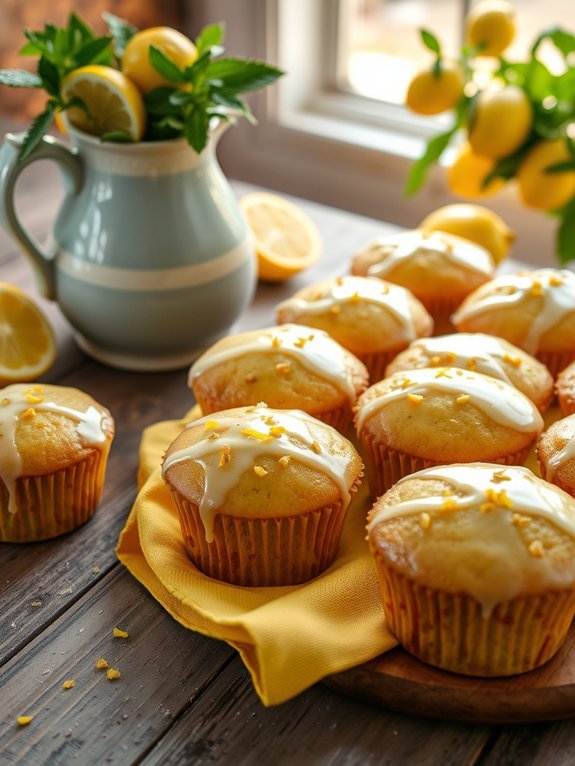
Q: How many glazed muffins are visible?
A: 11